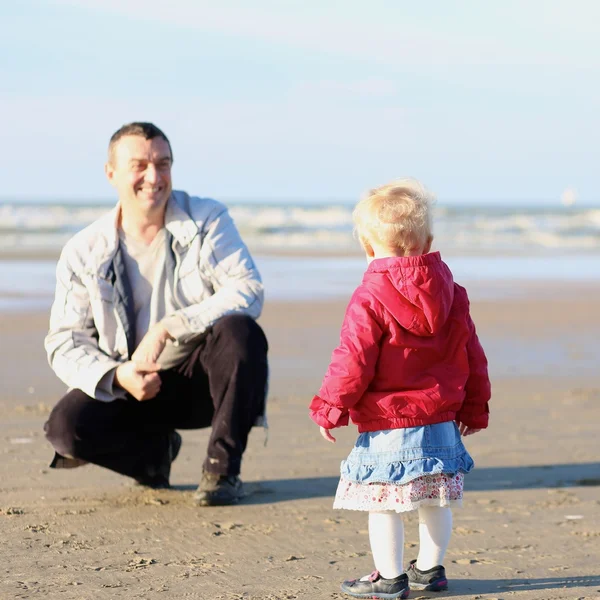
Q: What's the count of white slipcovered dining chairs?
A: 0